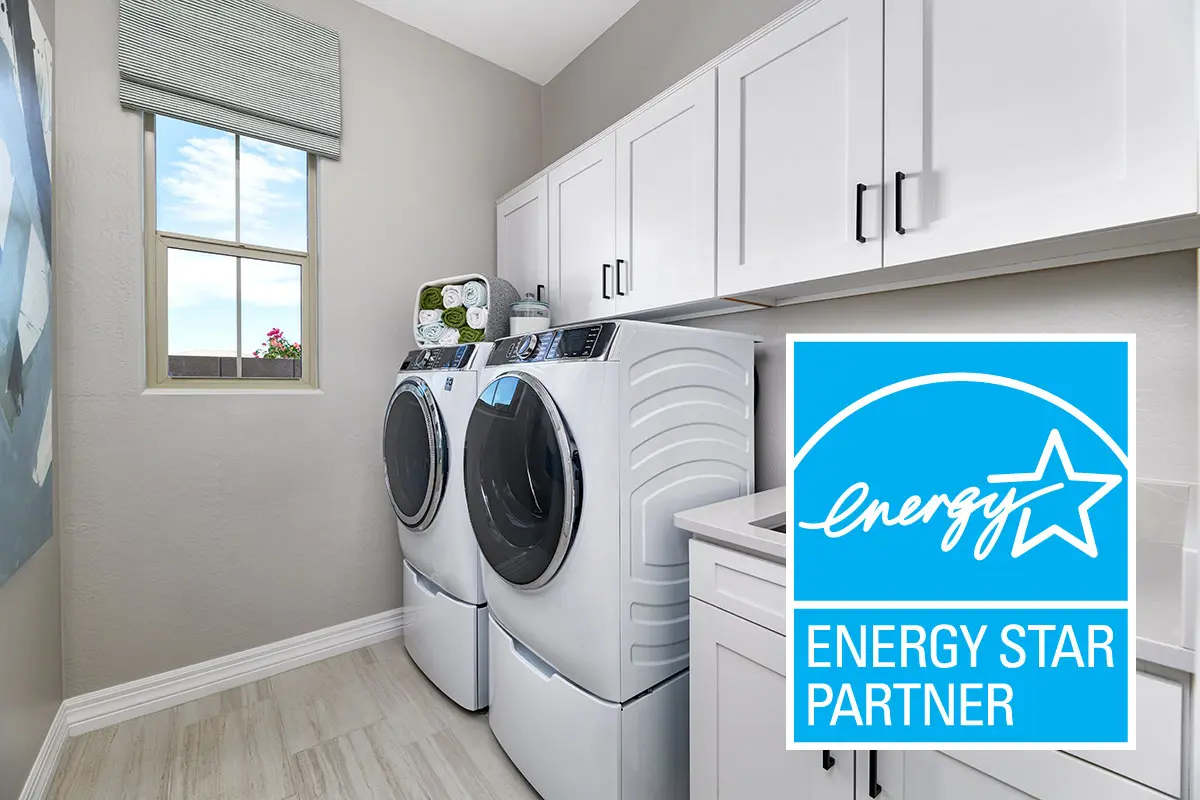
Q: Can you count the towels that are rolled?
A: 9